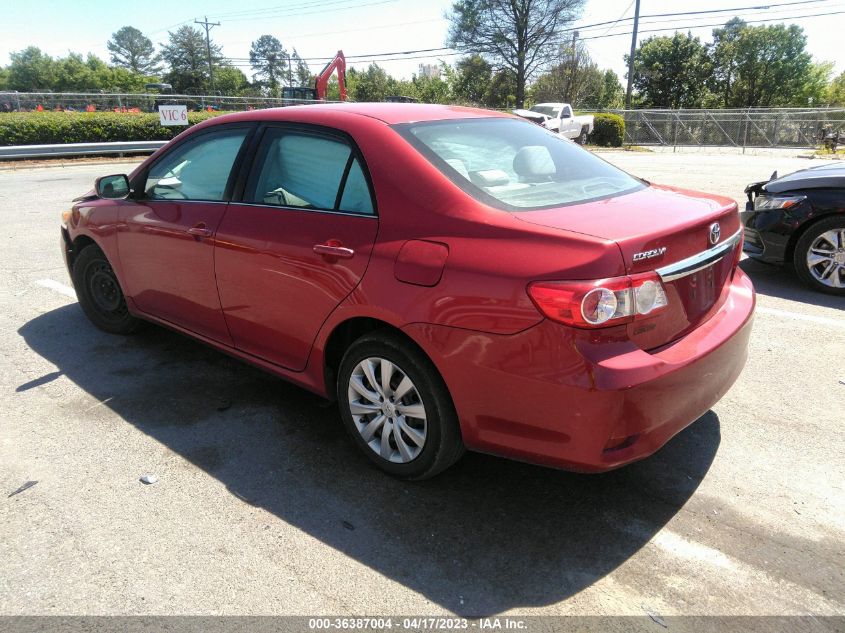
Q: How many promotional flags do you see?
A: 0